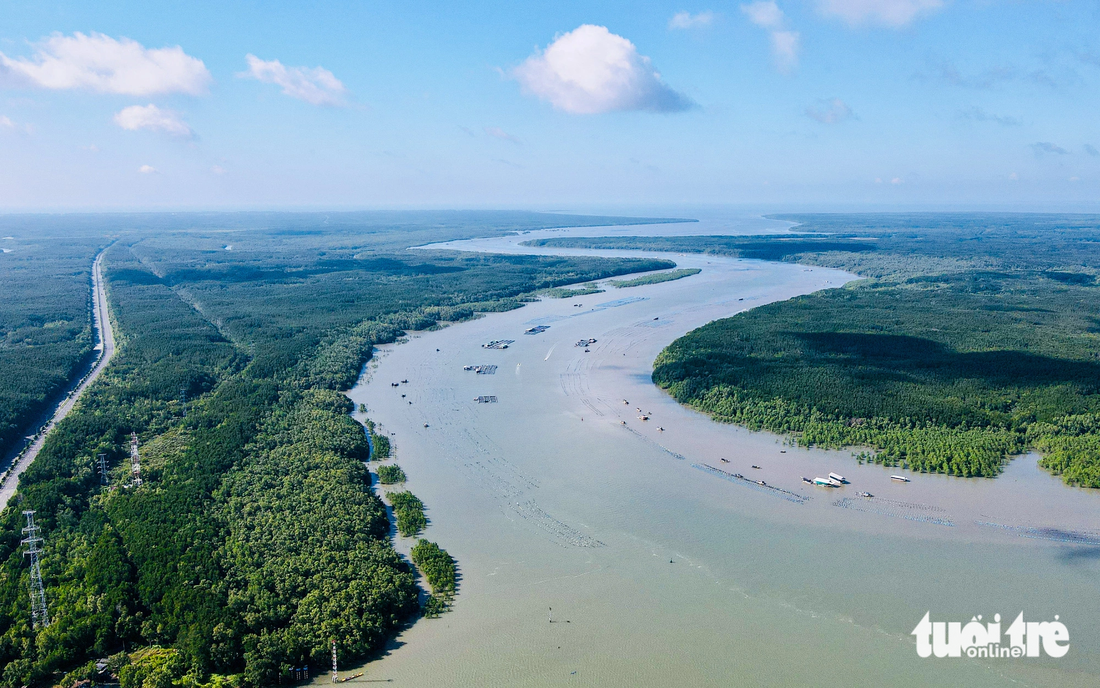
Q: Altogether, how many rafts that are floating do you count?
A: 5